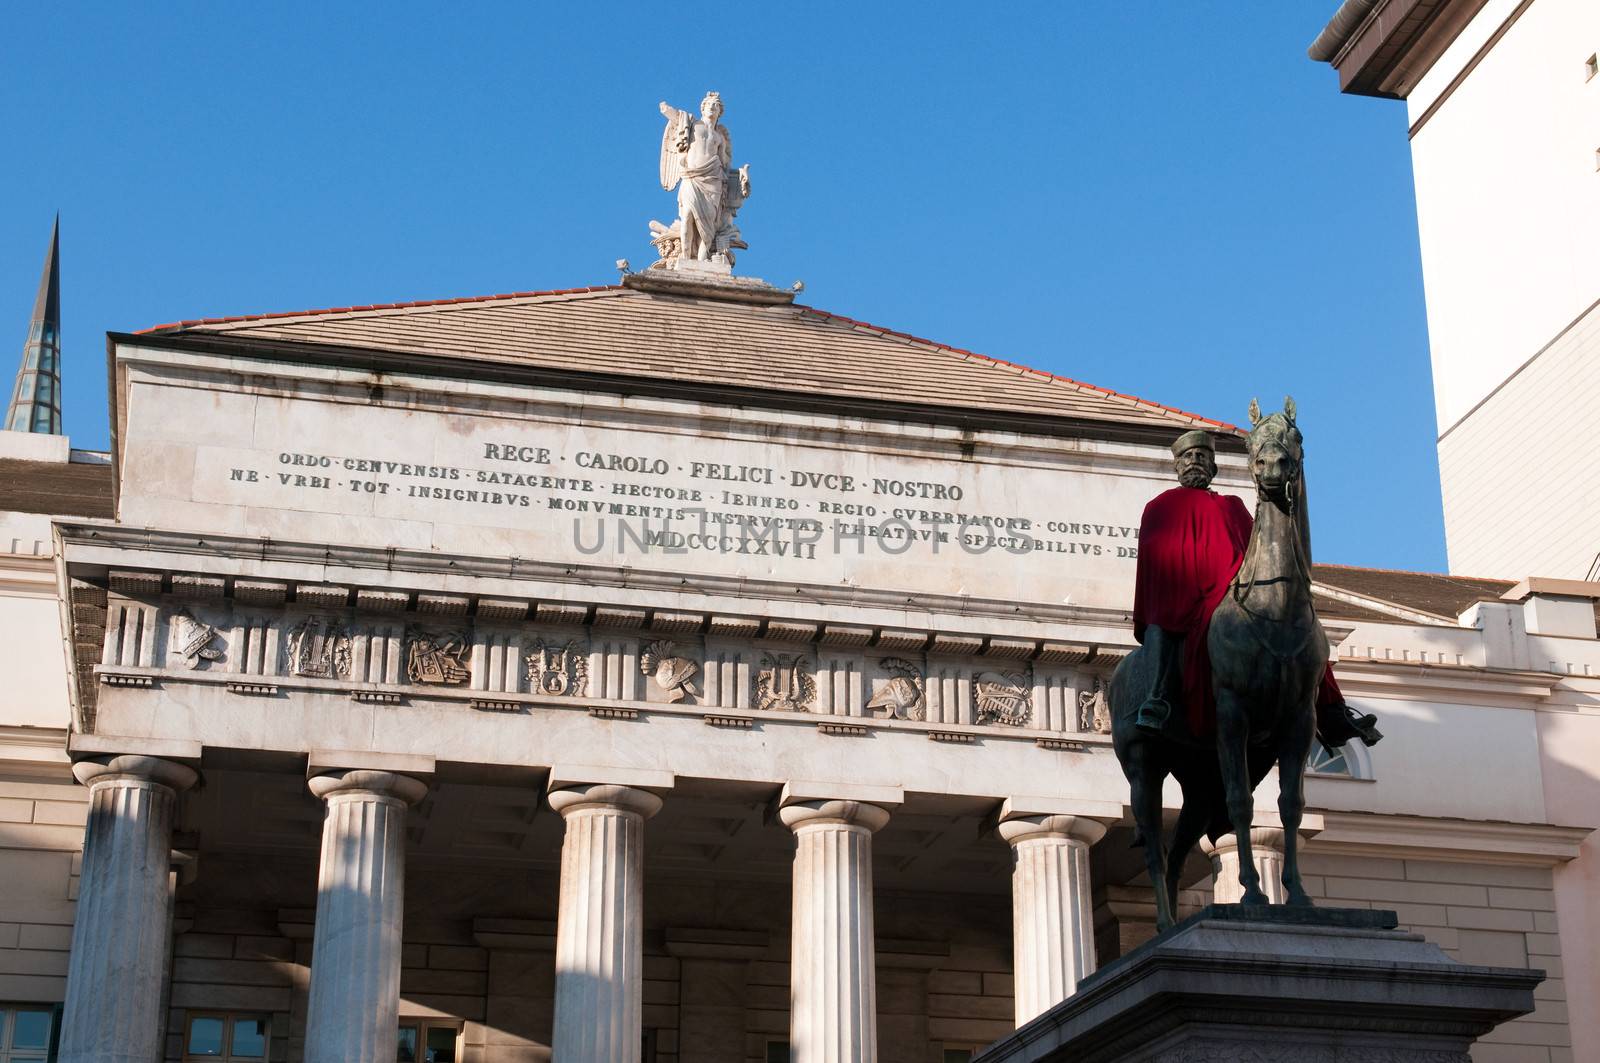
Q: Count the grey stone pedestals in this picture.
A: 1